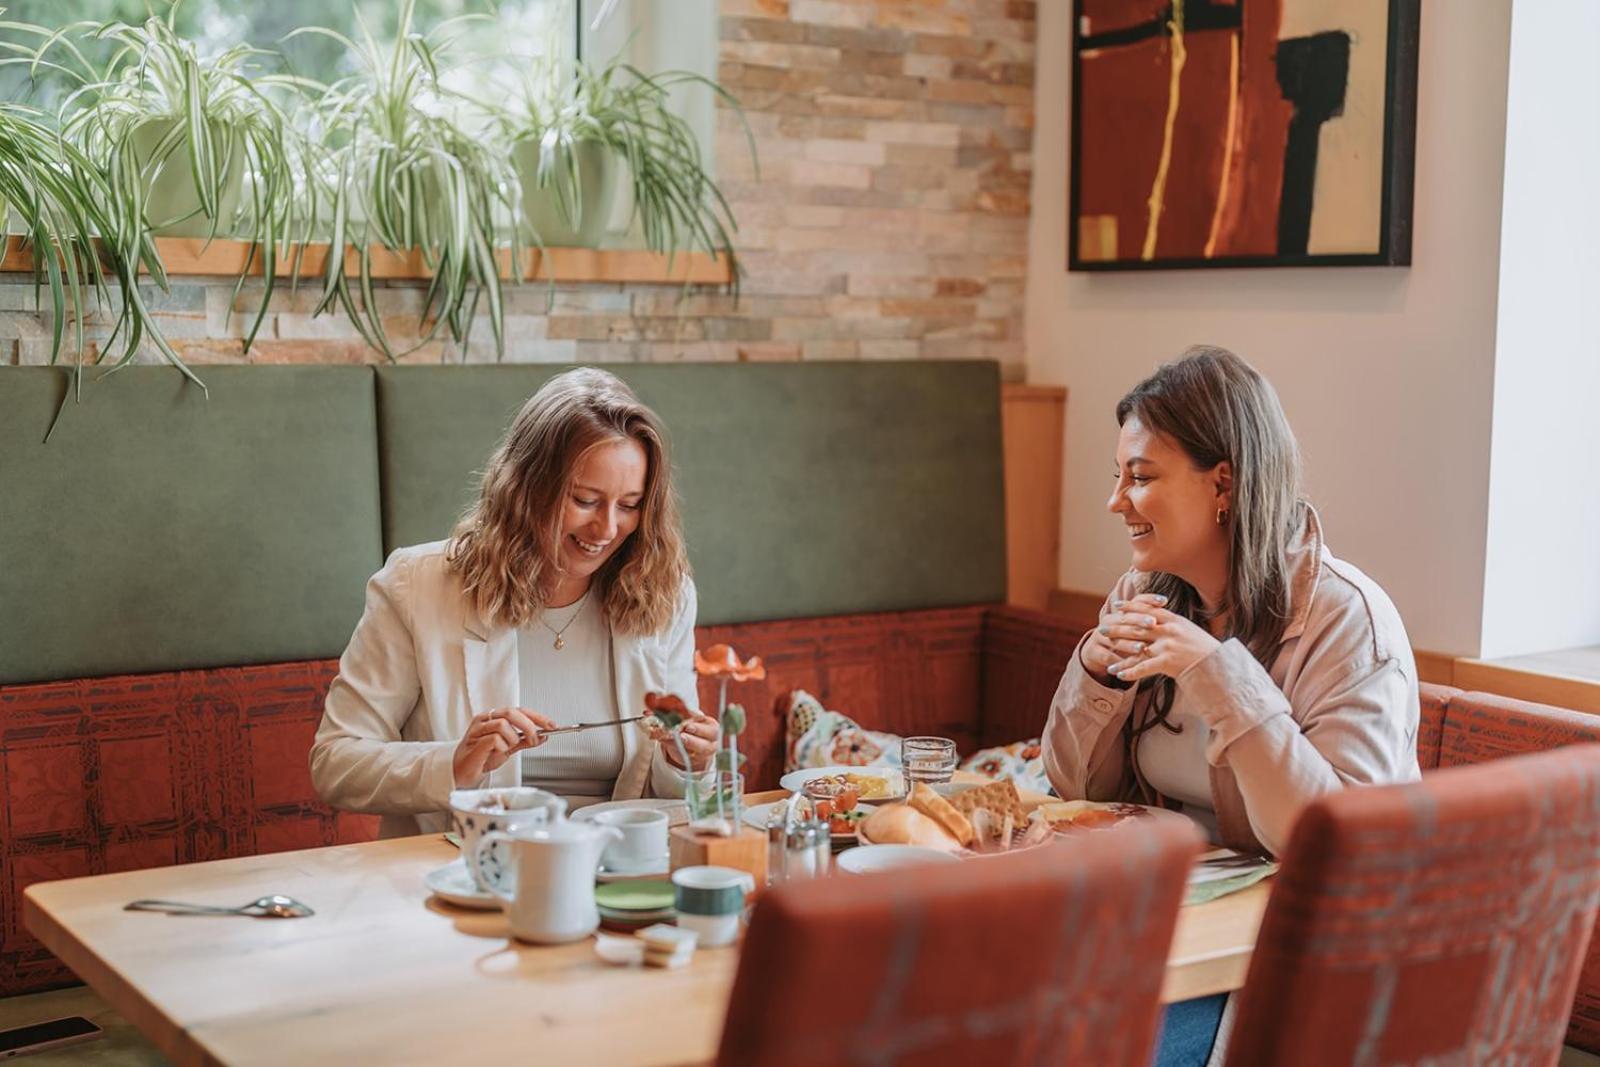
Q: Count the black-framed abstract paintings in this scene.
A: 1